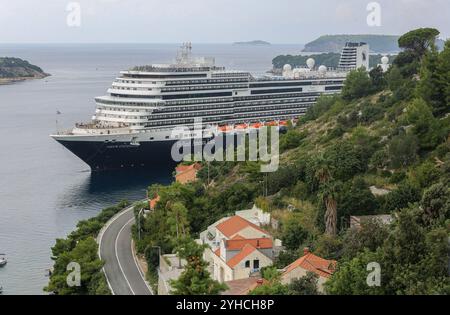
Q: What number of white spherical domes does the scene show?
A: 4